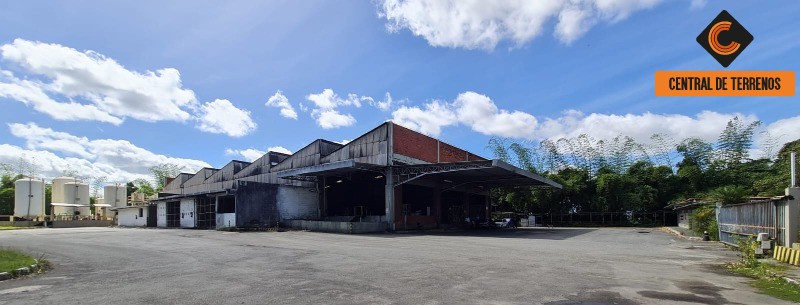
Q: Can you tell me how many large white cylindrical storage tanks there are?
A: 4